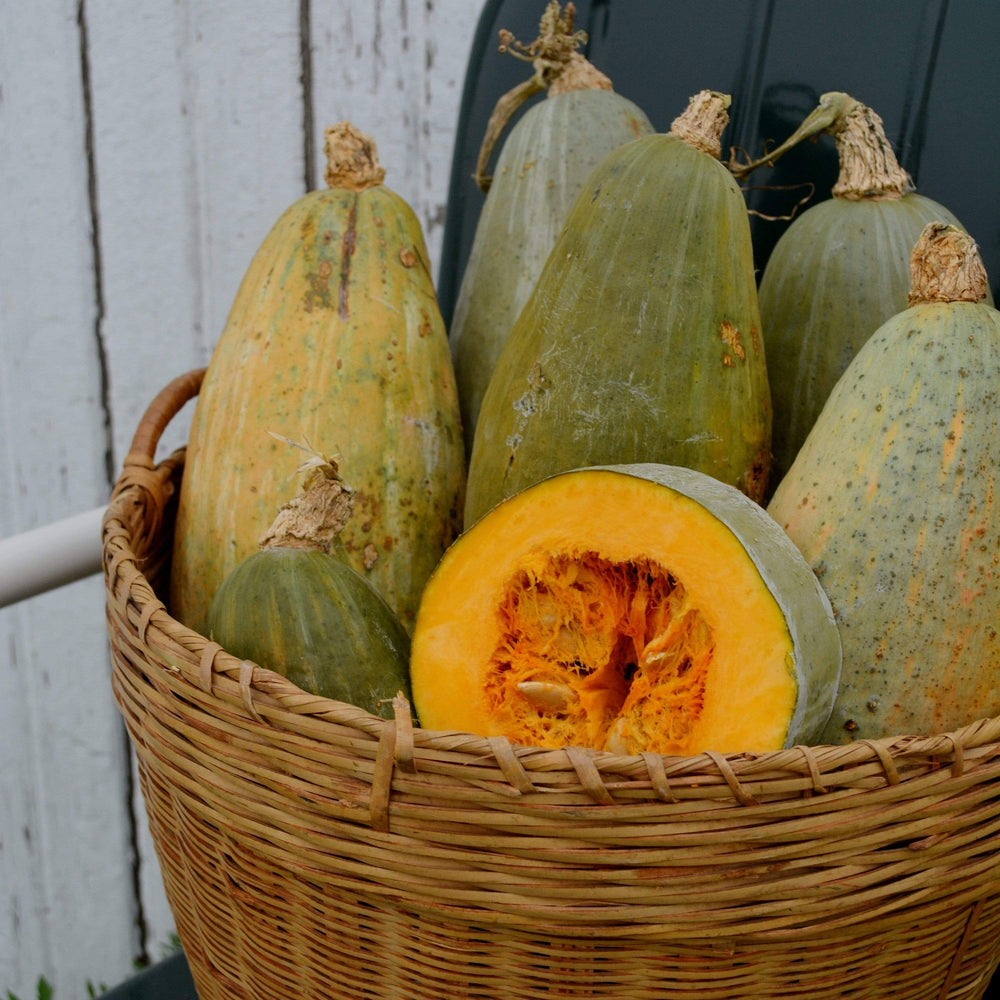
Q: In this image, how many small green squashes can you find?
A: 1